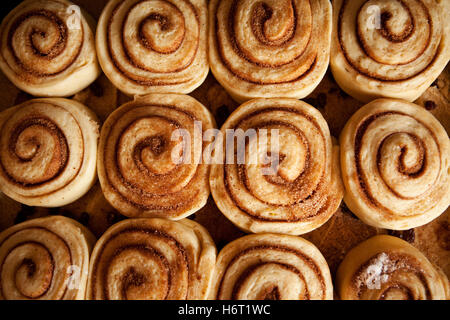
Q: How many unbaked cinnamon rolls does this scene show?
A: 12